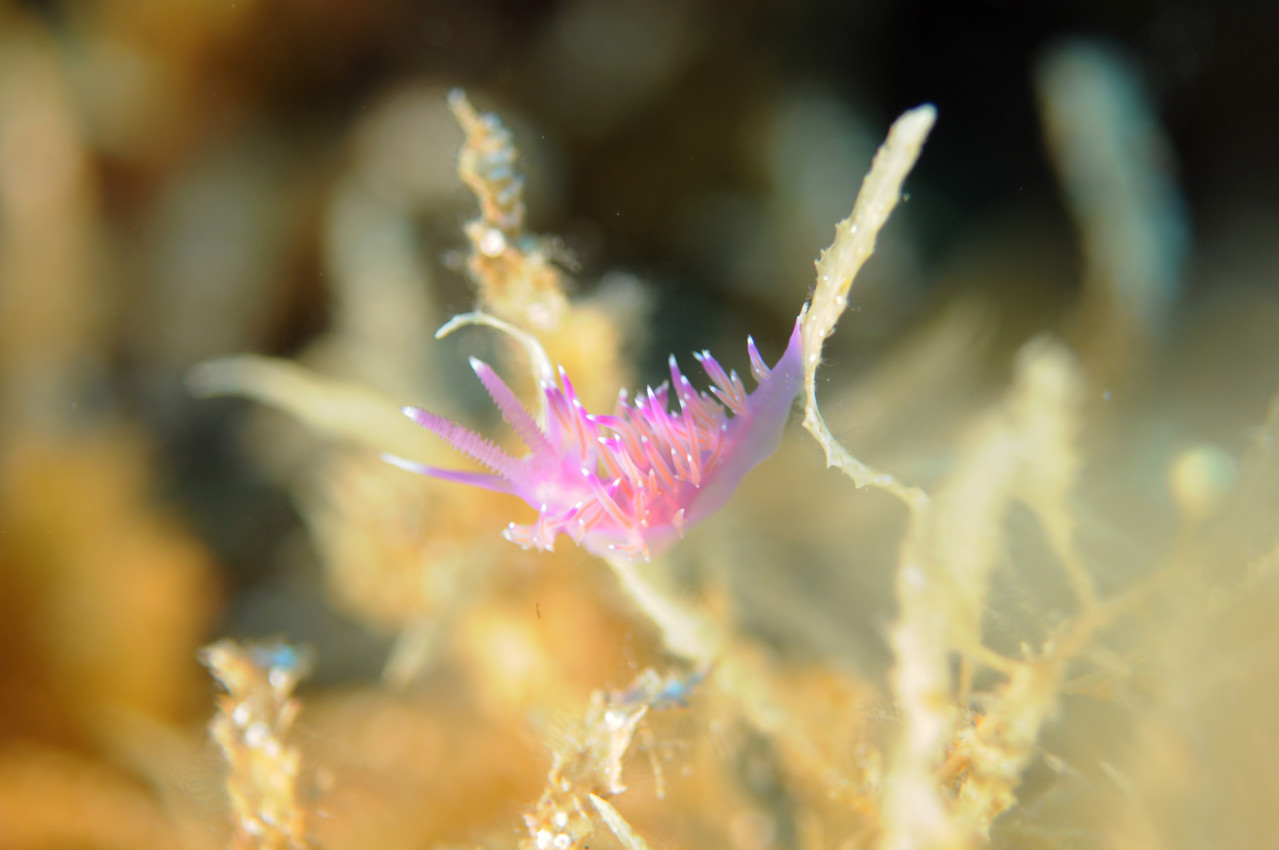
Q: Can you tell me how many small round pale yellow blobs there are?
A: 1